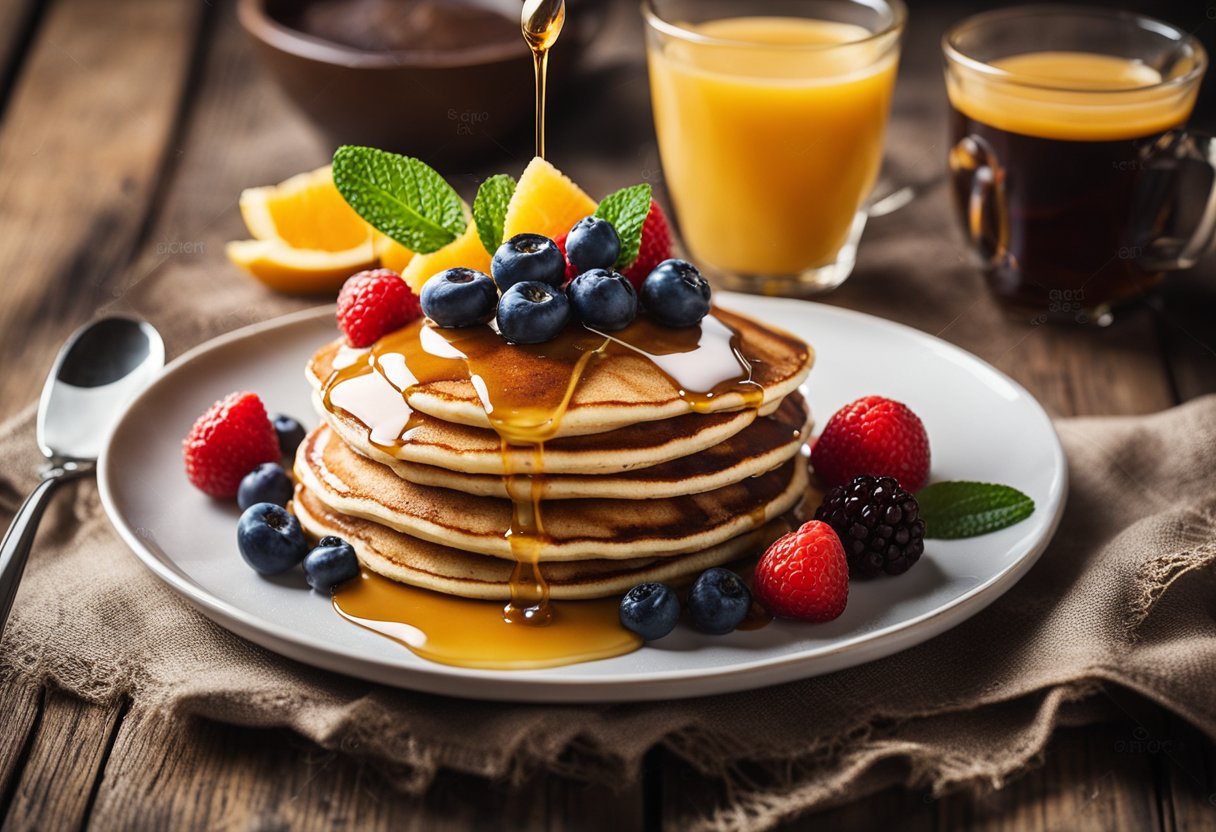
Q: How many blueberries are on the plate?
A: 12